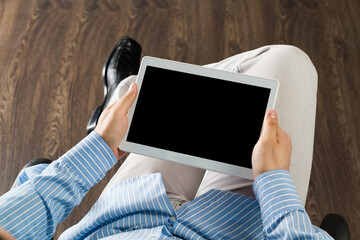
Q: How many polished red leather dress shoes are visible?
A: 0